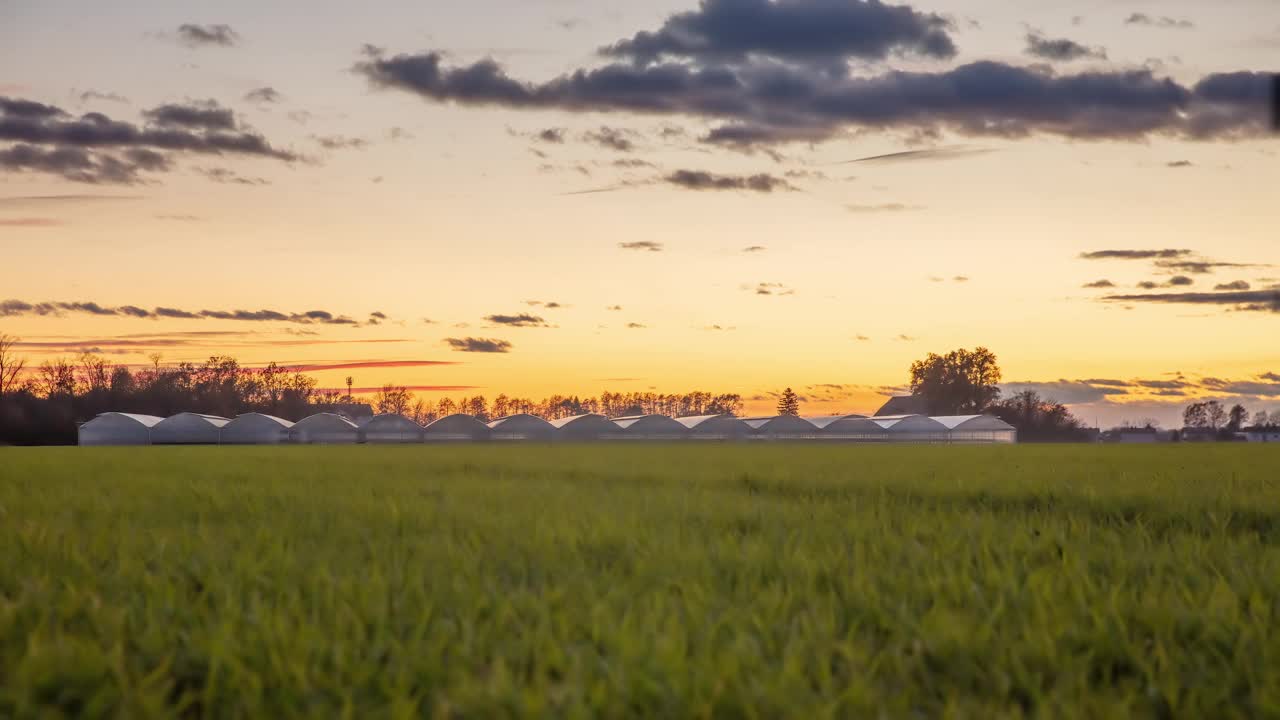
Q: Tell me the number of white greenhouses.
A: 14